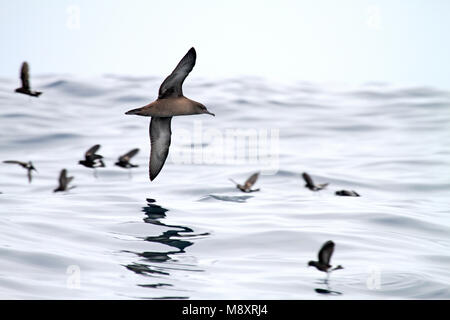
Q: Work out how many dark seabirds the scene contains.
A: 10